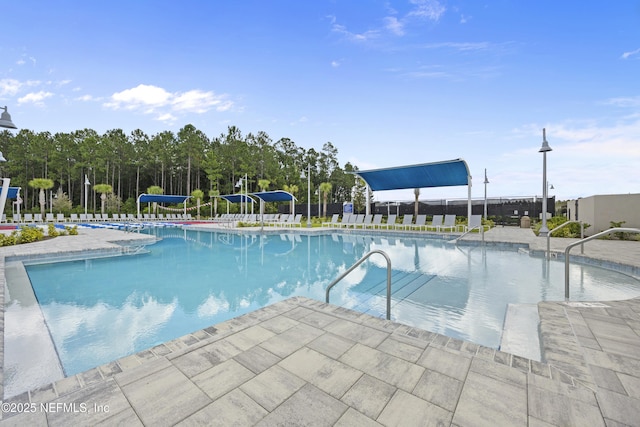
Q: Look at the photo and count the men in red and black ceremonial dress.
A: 0